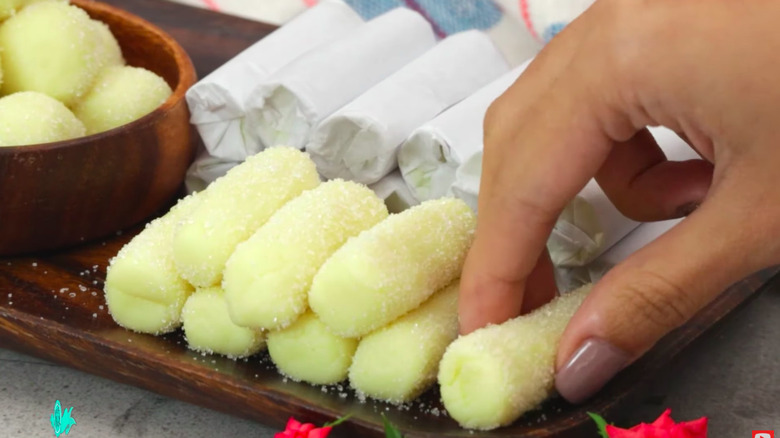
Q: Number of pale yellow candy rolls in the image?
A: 8